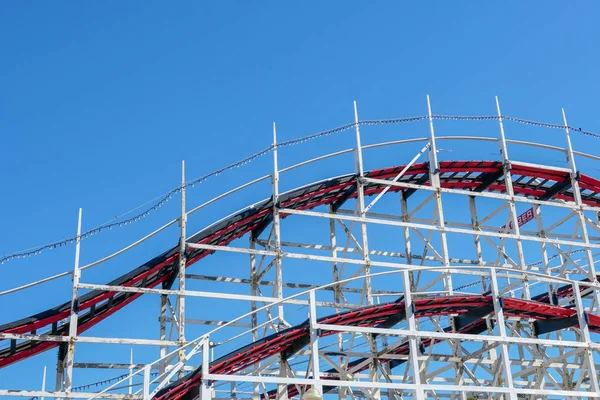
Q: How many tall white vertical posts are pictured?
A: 7